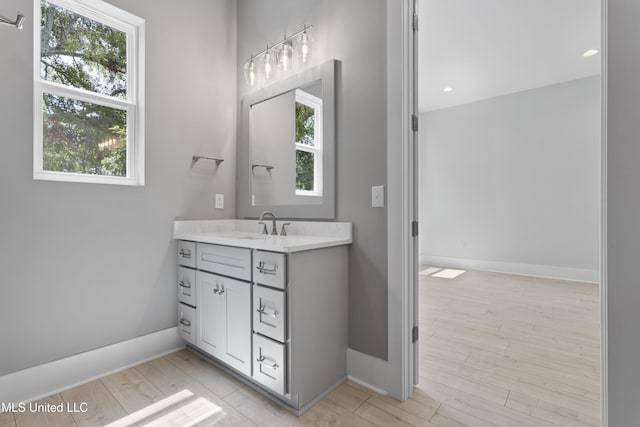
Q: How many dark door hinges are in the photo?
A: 4